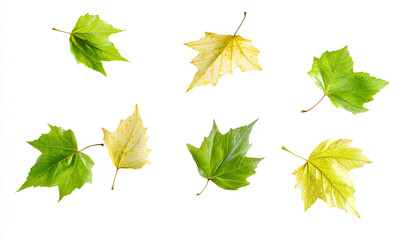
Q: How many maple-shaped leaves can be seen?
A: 7